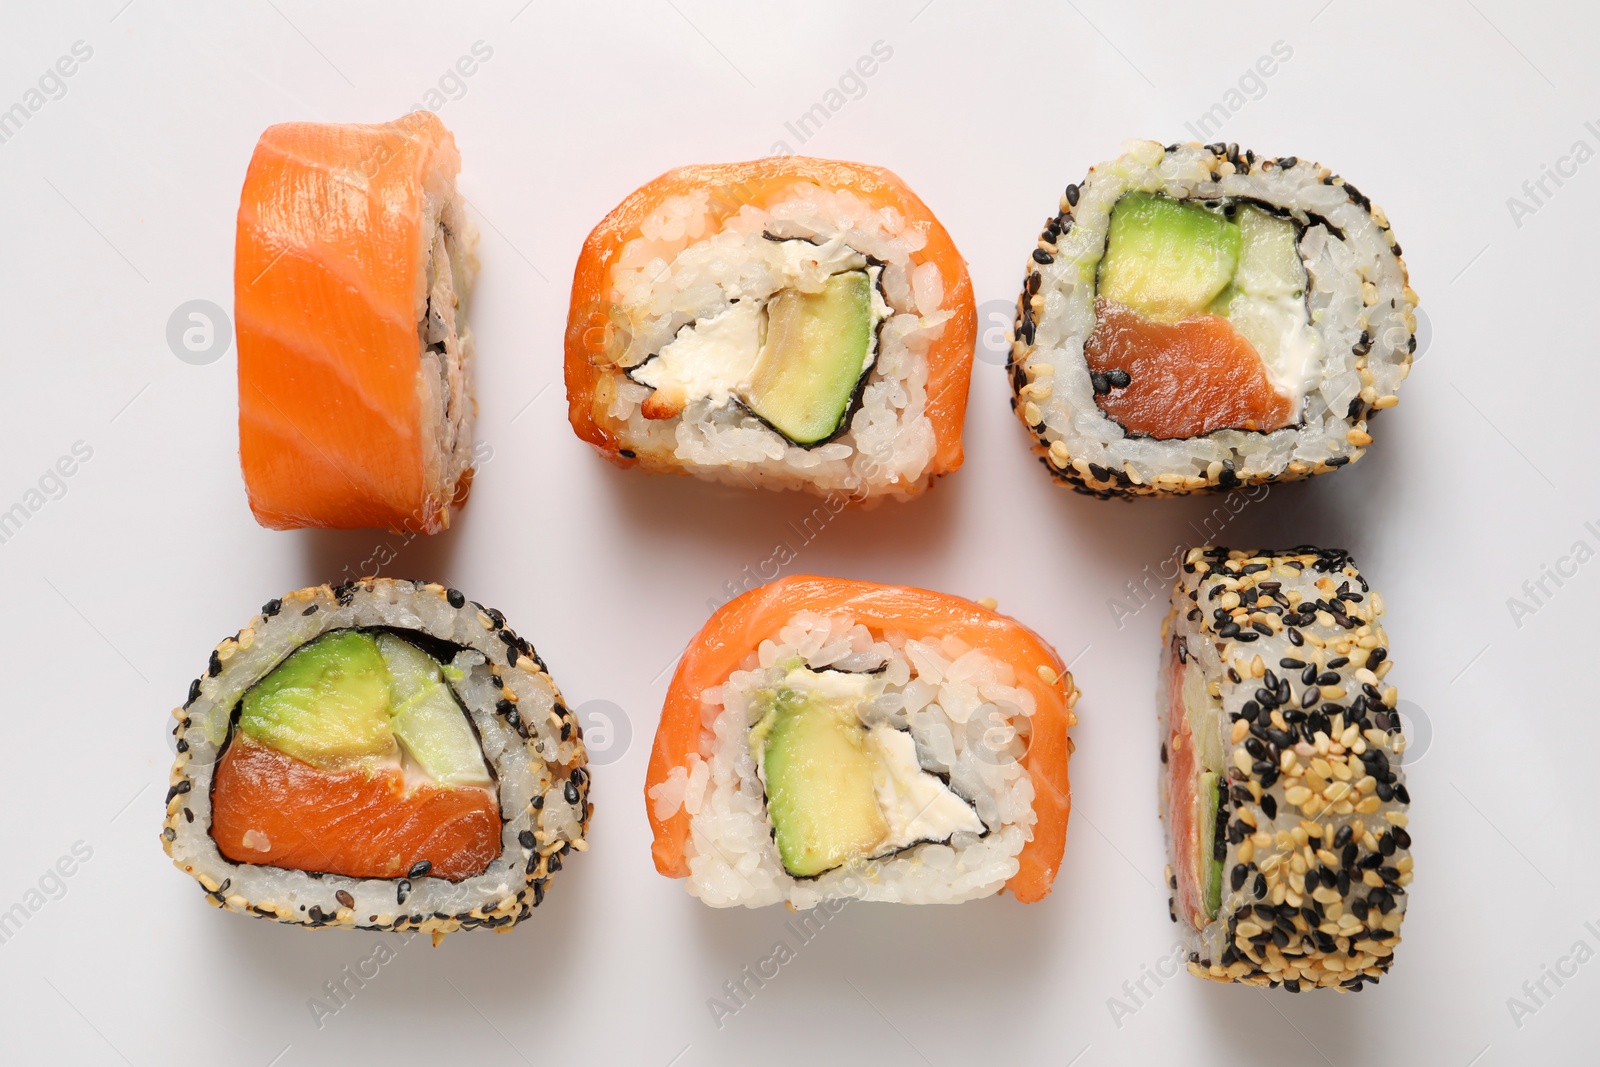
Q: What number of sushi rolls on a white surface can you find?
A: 6